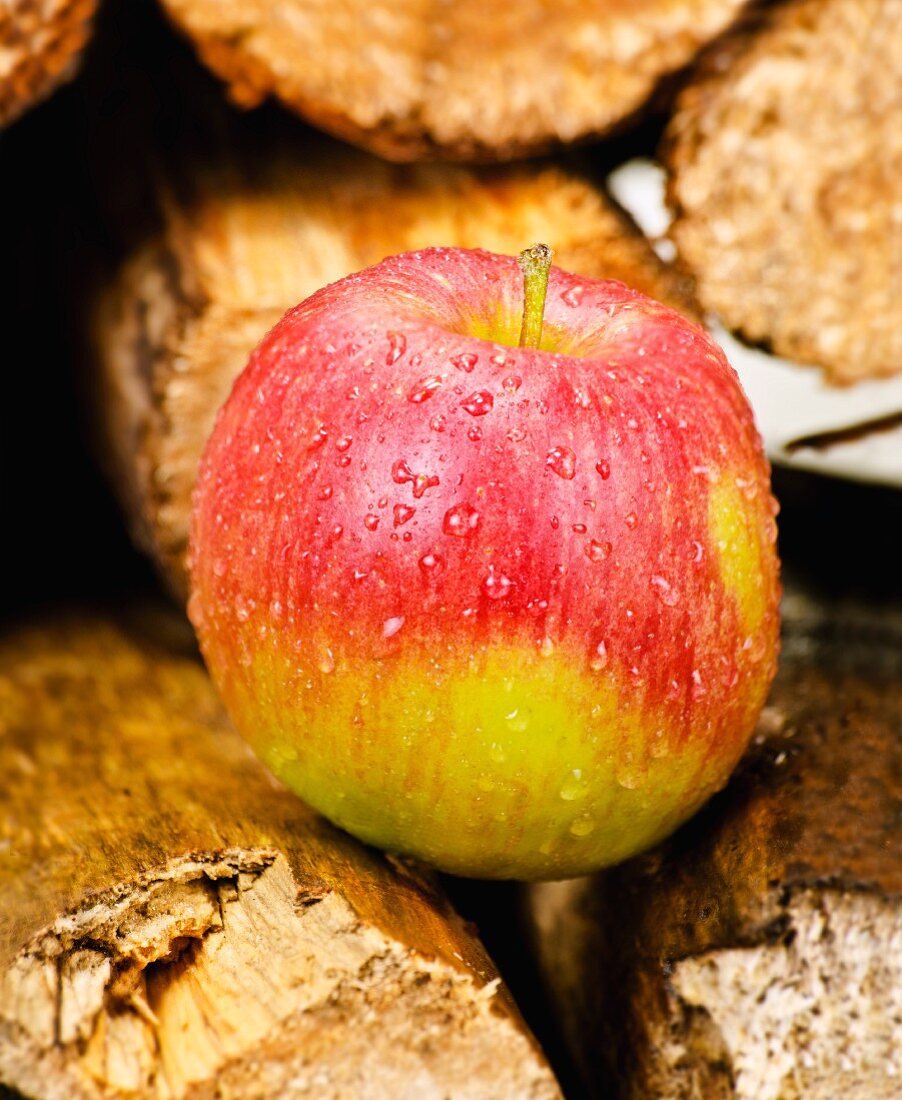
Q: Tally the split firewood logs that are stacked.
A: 6